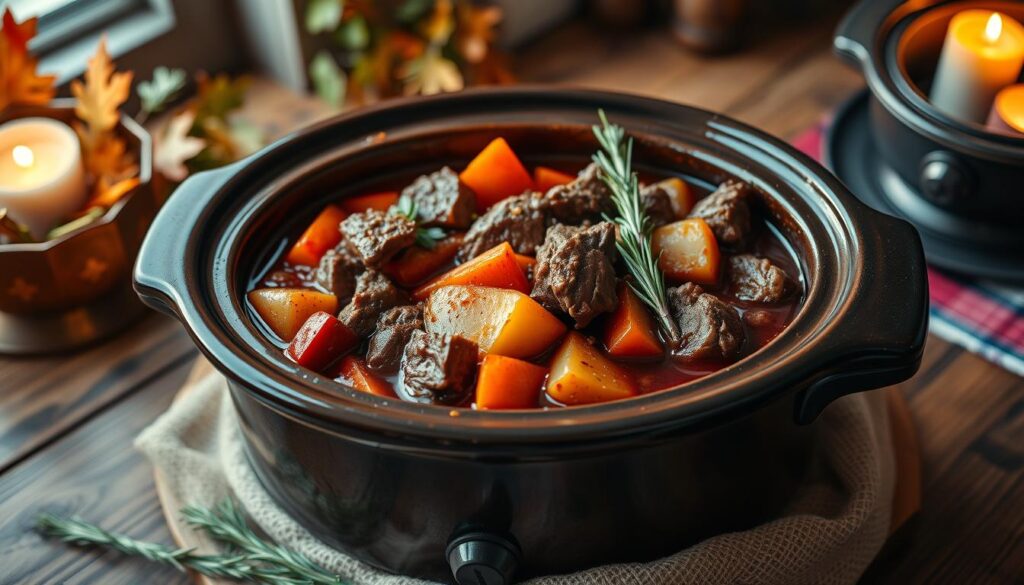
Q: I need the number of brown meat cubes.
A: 13